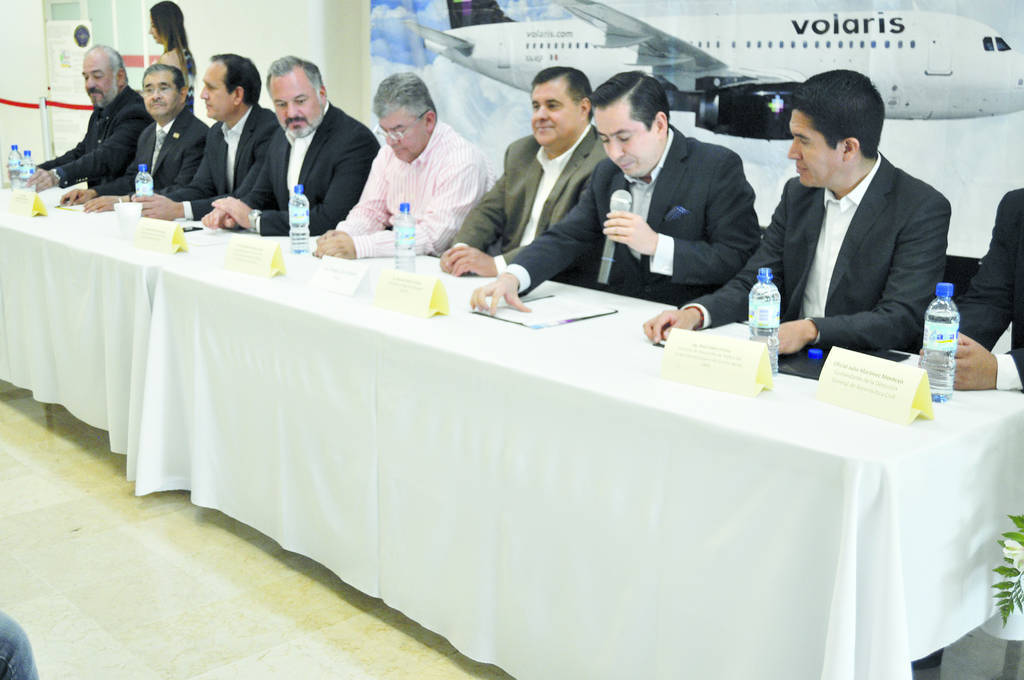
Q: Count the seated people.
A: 9